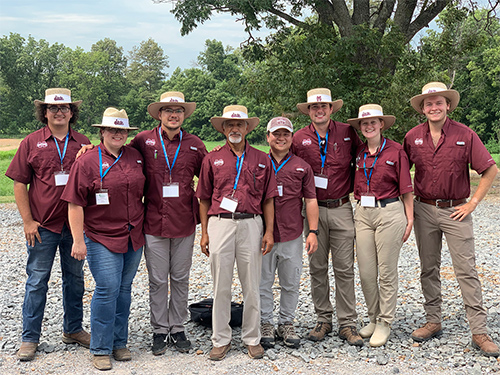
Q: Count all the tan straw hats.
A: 7